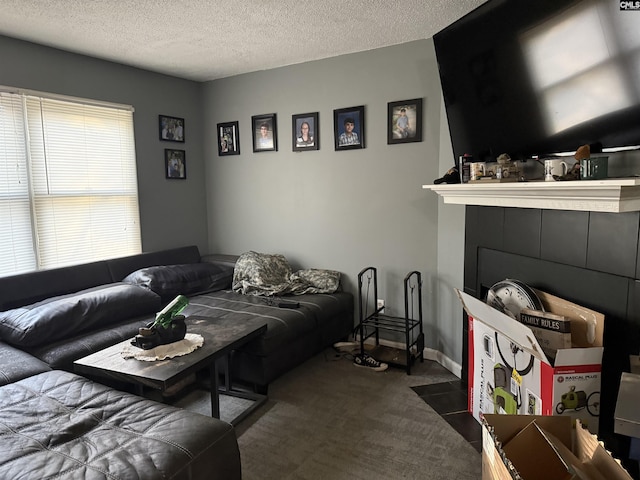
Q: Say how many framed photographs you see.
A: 7